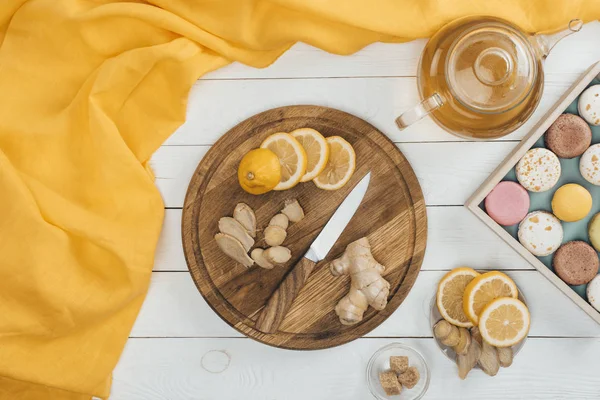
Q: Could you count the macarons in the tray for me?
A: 10